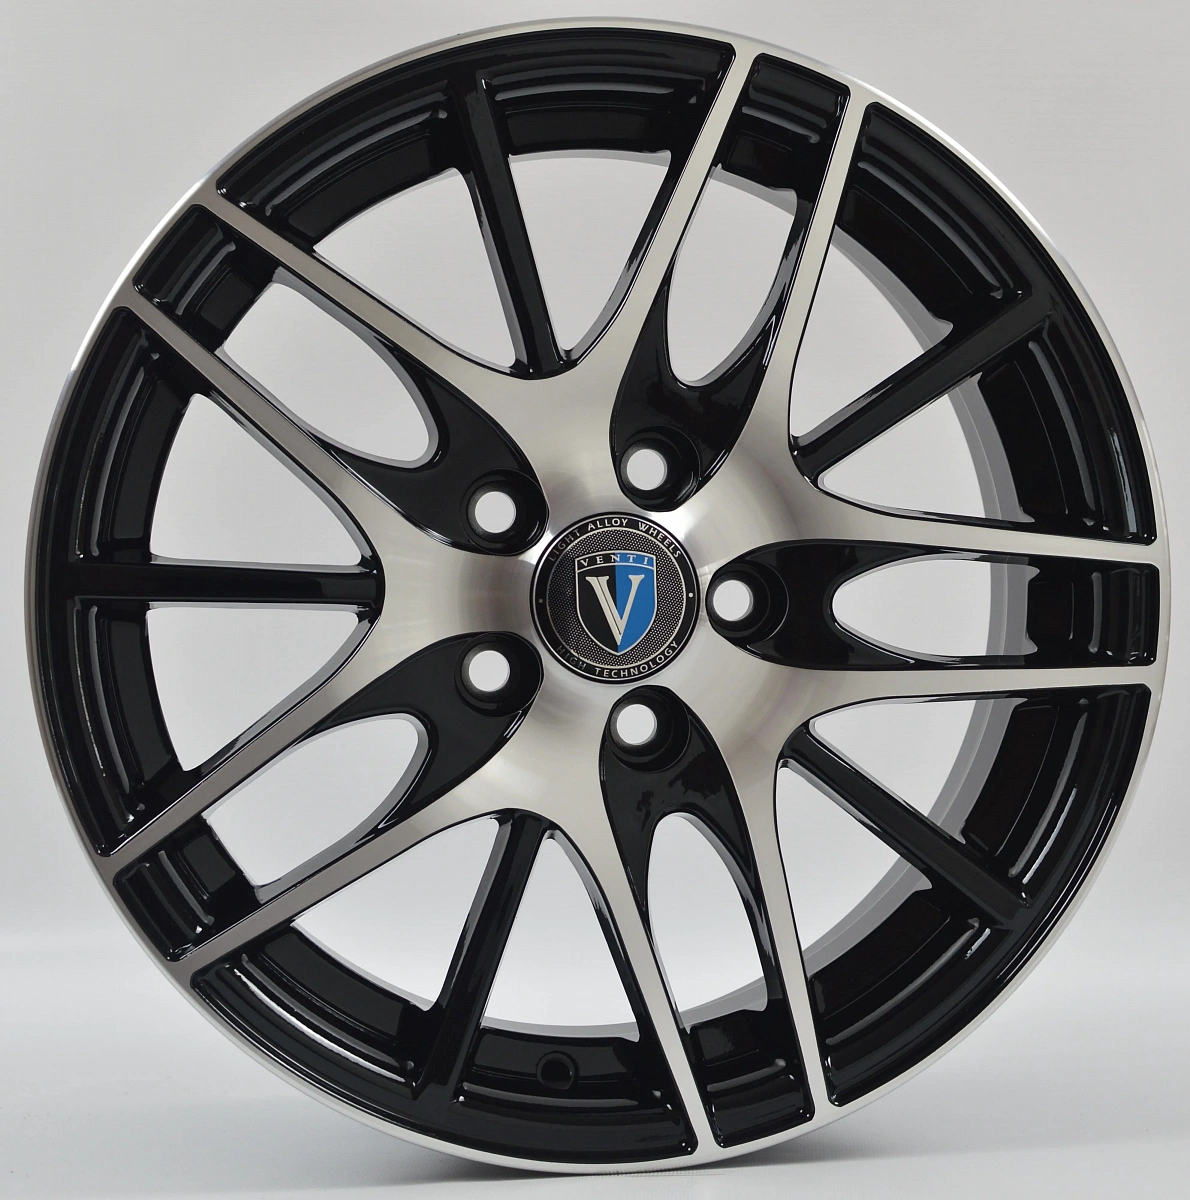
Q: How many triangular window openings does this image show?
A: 10